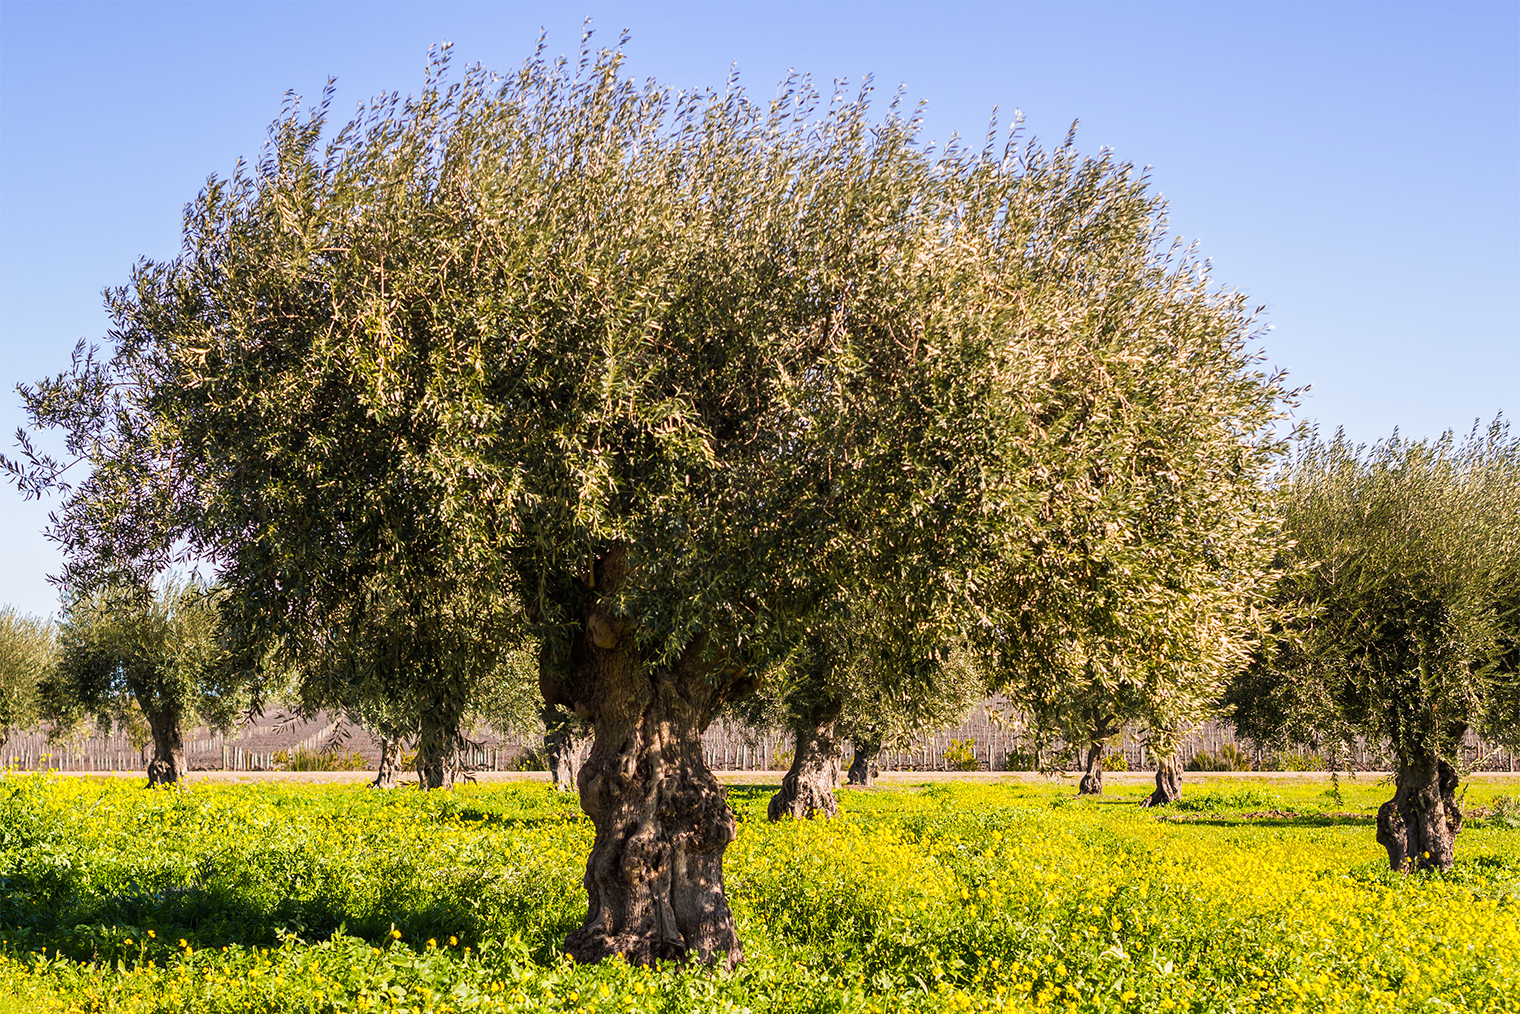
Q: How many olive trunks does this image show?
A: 10